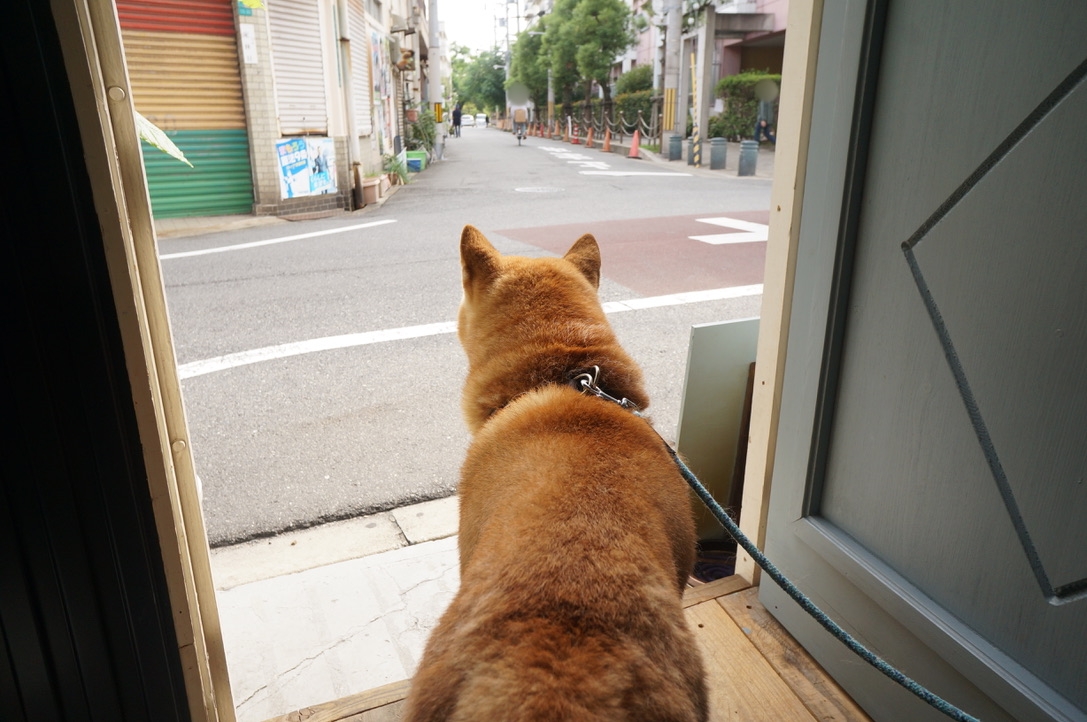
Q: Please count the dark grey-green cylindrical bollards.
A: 4